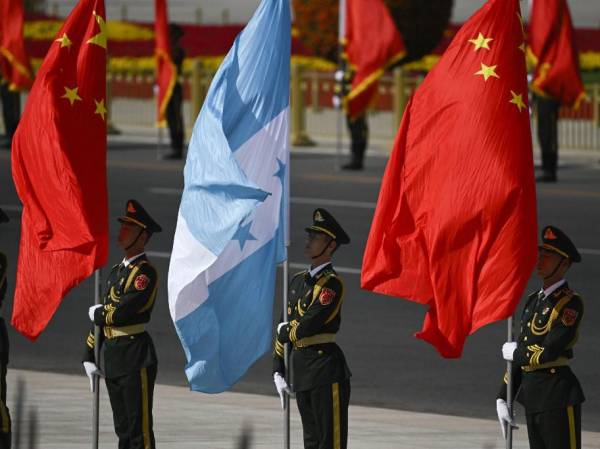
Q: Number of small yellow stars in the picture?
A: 6